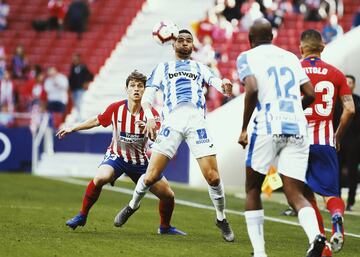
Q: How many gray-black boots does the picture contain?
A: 2